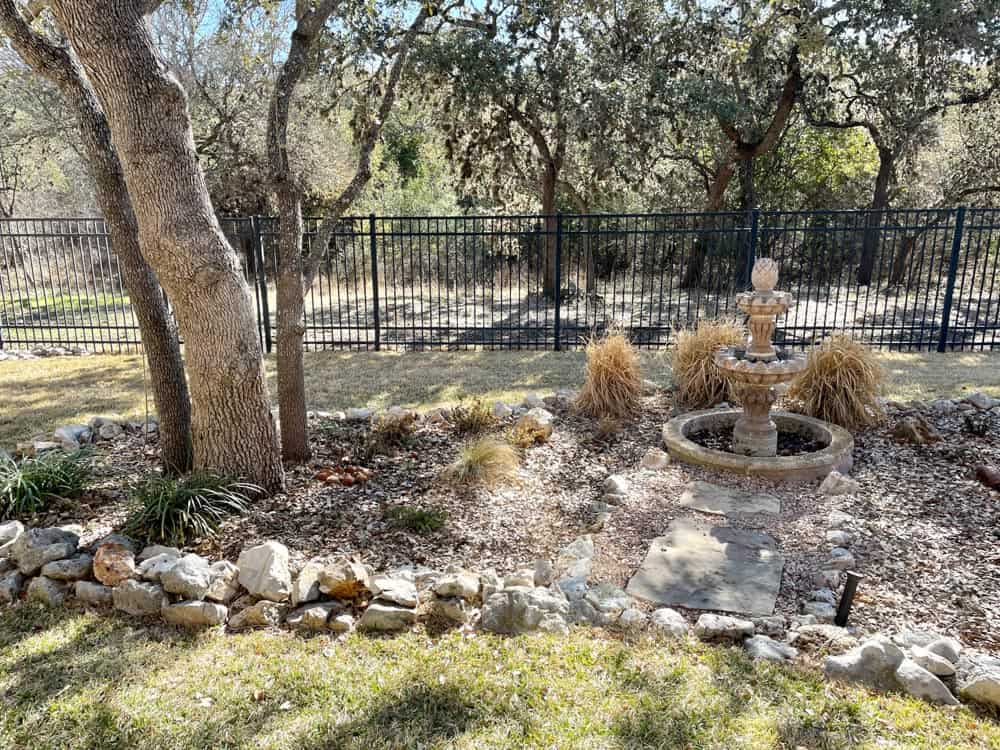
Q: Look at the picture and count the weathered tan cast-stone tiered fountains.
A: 1